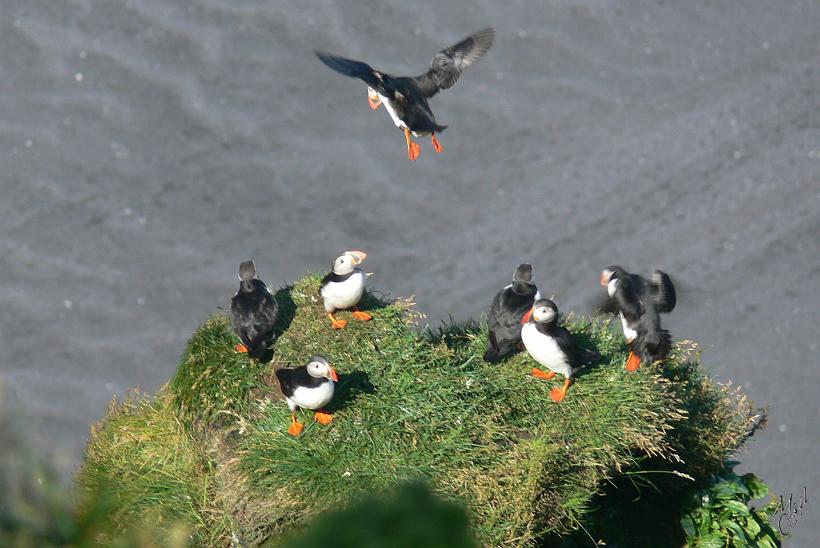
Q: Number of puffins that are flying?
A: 1